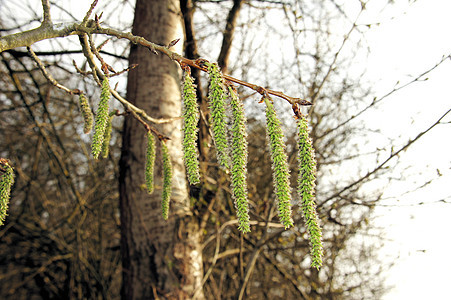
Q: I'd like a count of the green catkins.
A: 11